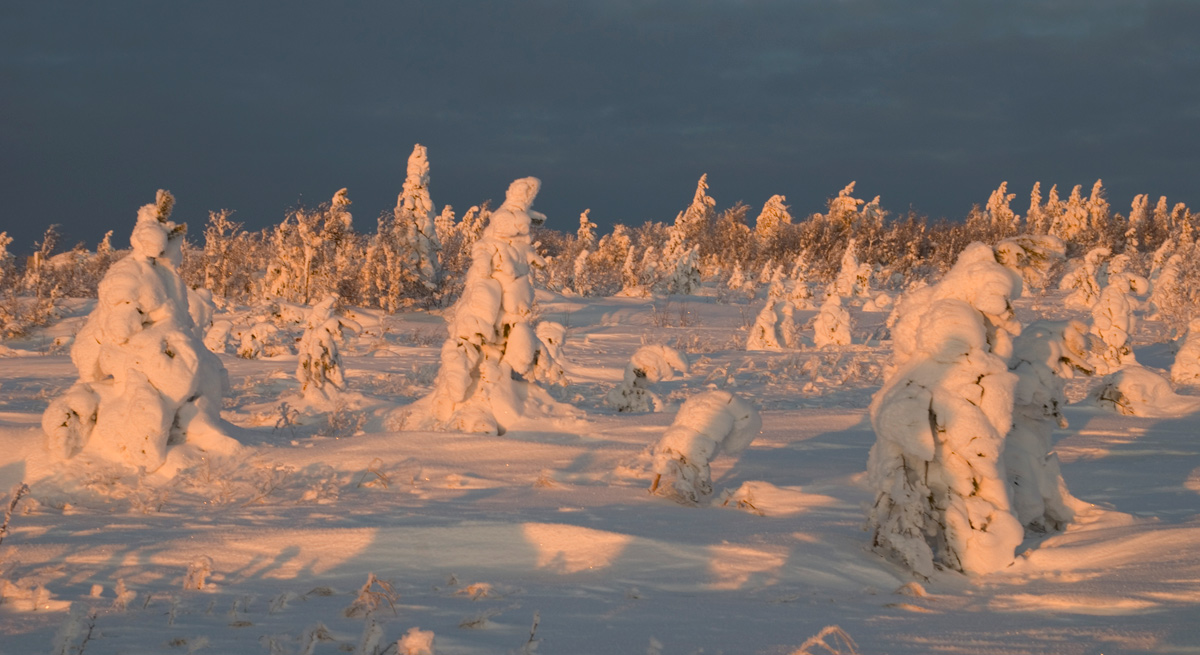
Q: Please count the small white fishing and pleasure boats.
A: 0